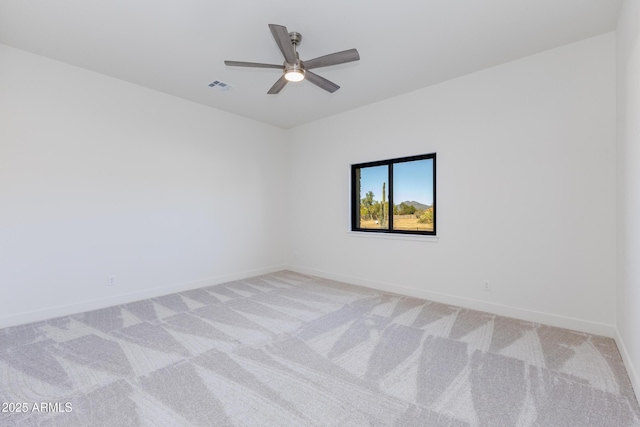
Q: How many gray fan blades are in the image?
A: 5